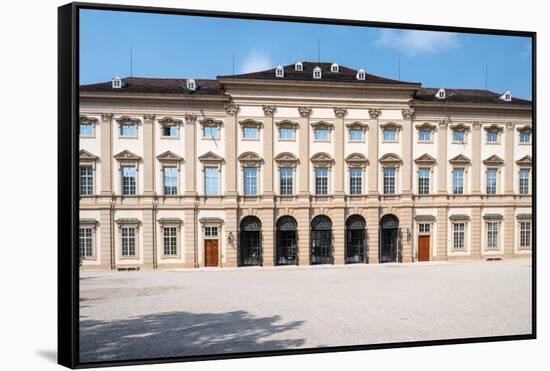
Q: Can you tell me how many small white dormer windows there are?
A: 9